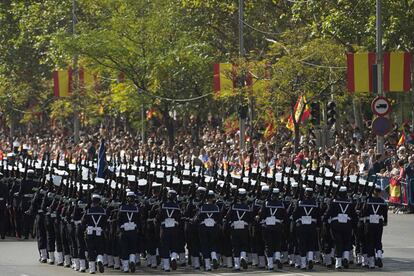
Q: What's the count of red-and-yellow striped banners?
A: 6